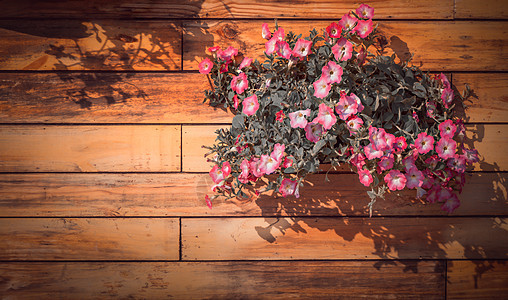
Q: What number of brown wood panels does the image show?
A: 13